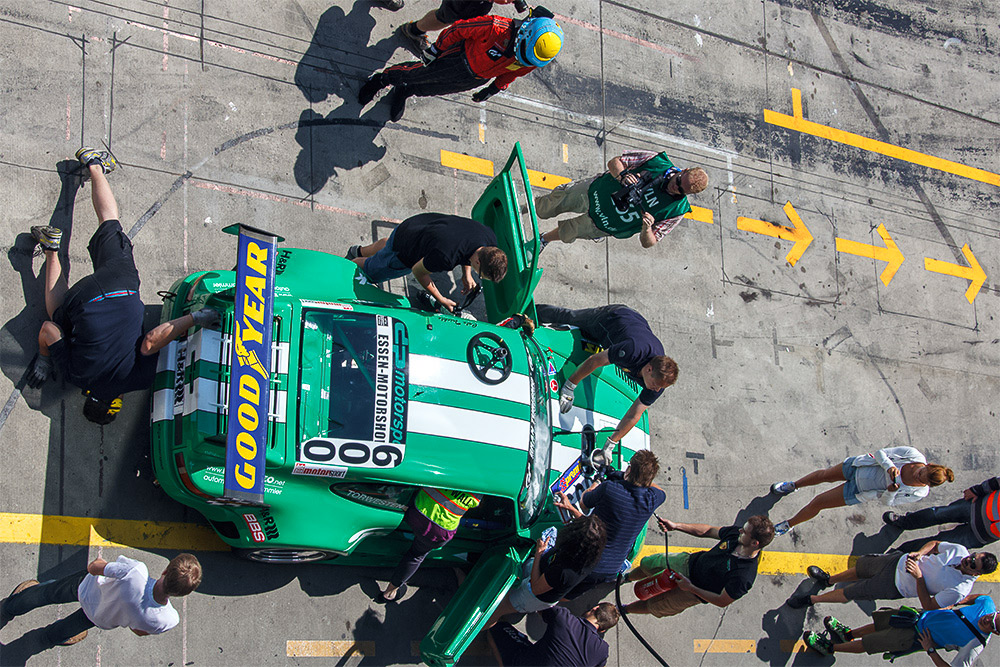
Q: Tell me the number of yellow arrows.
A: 3